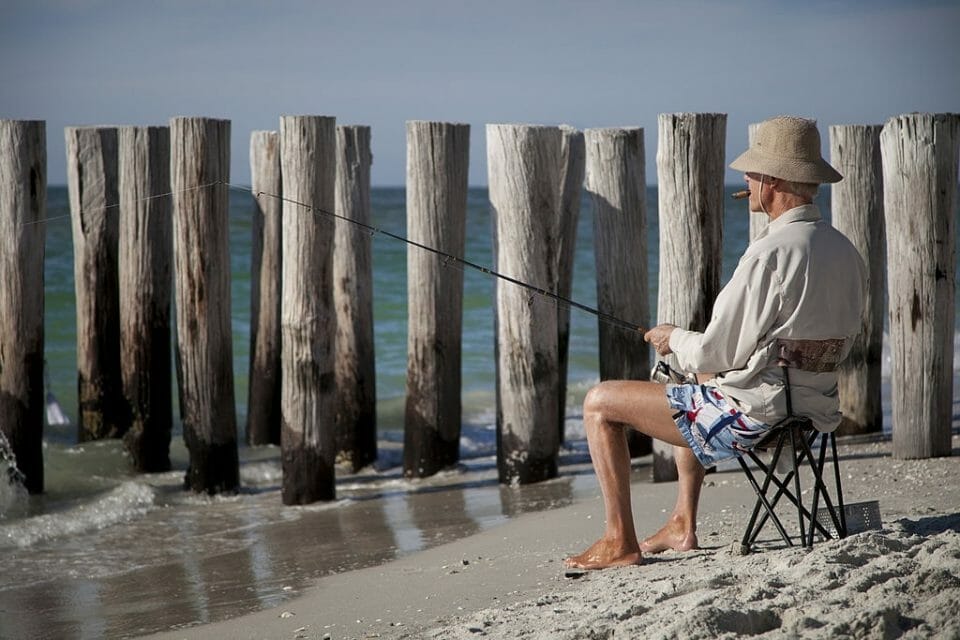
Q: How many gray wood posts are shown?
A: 15